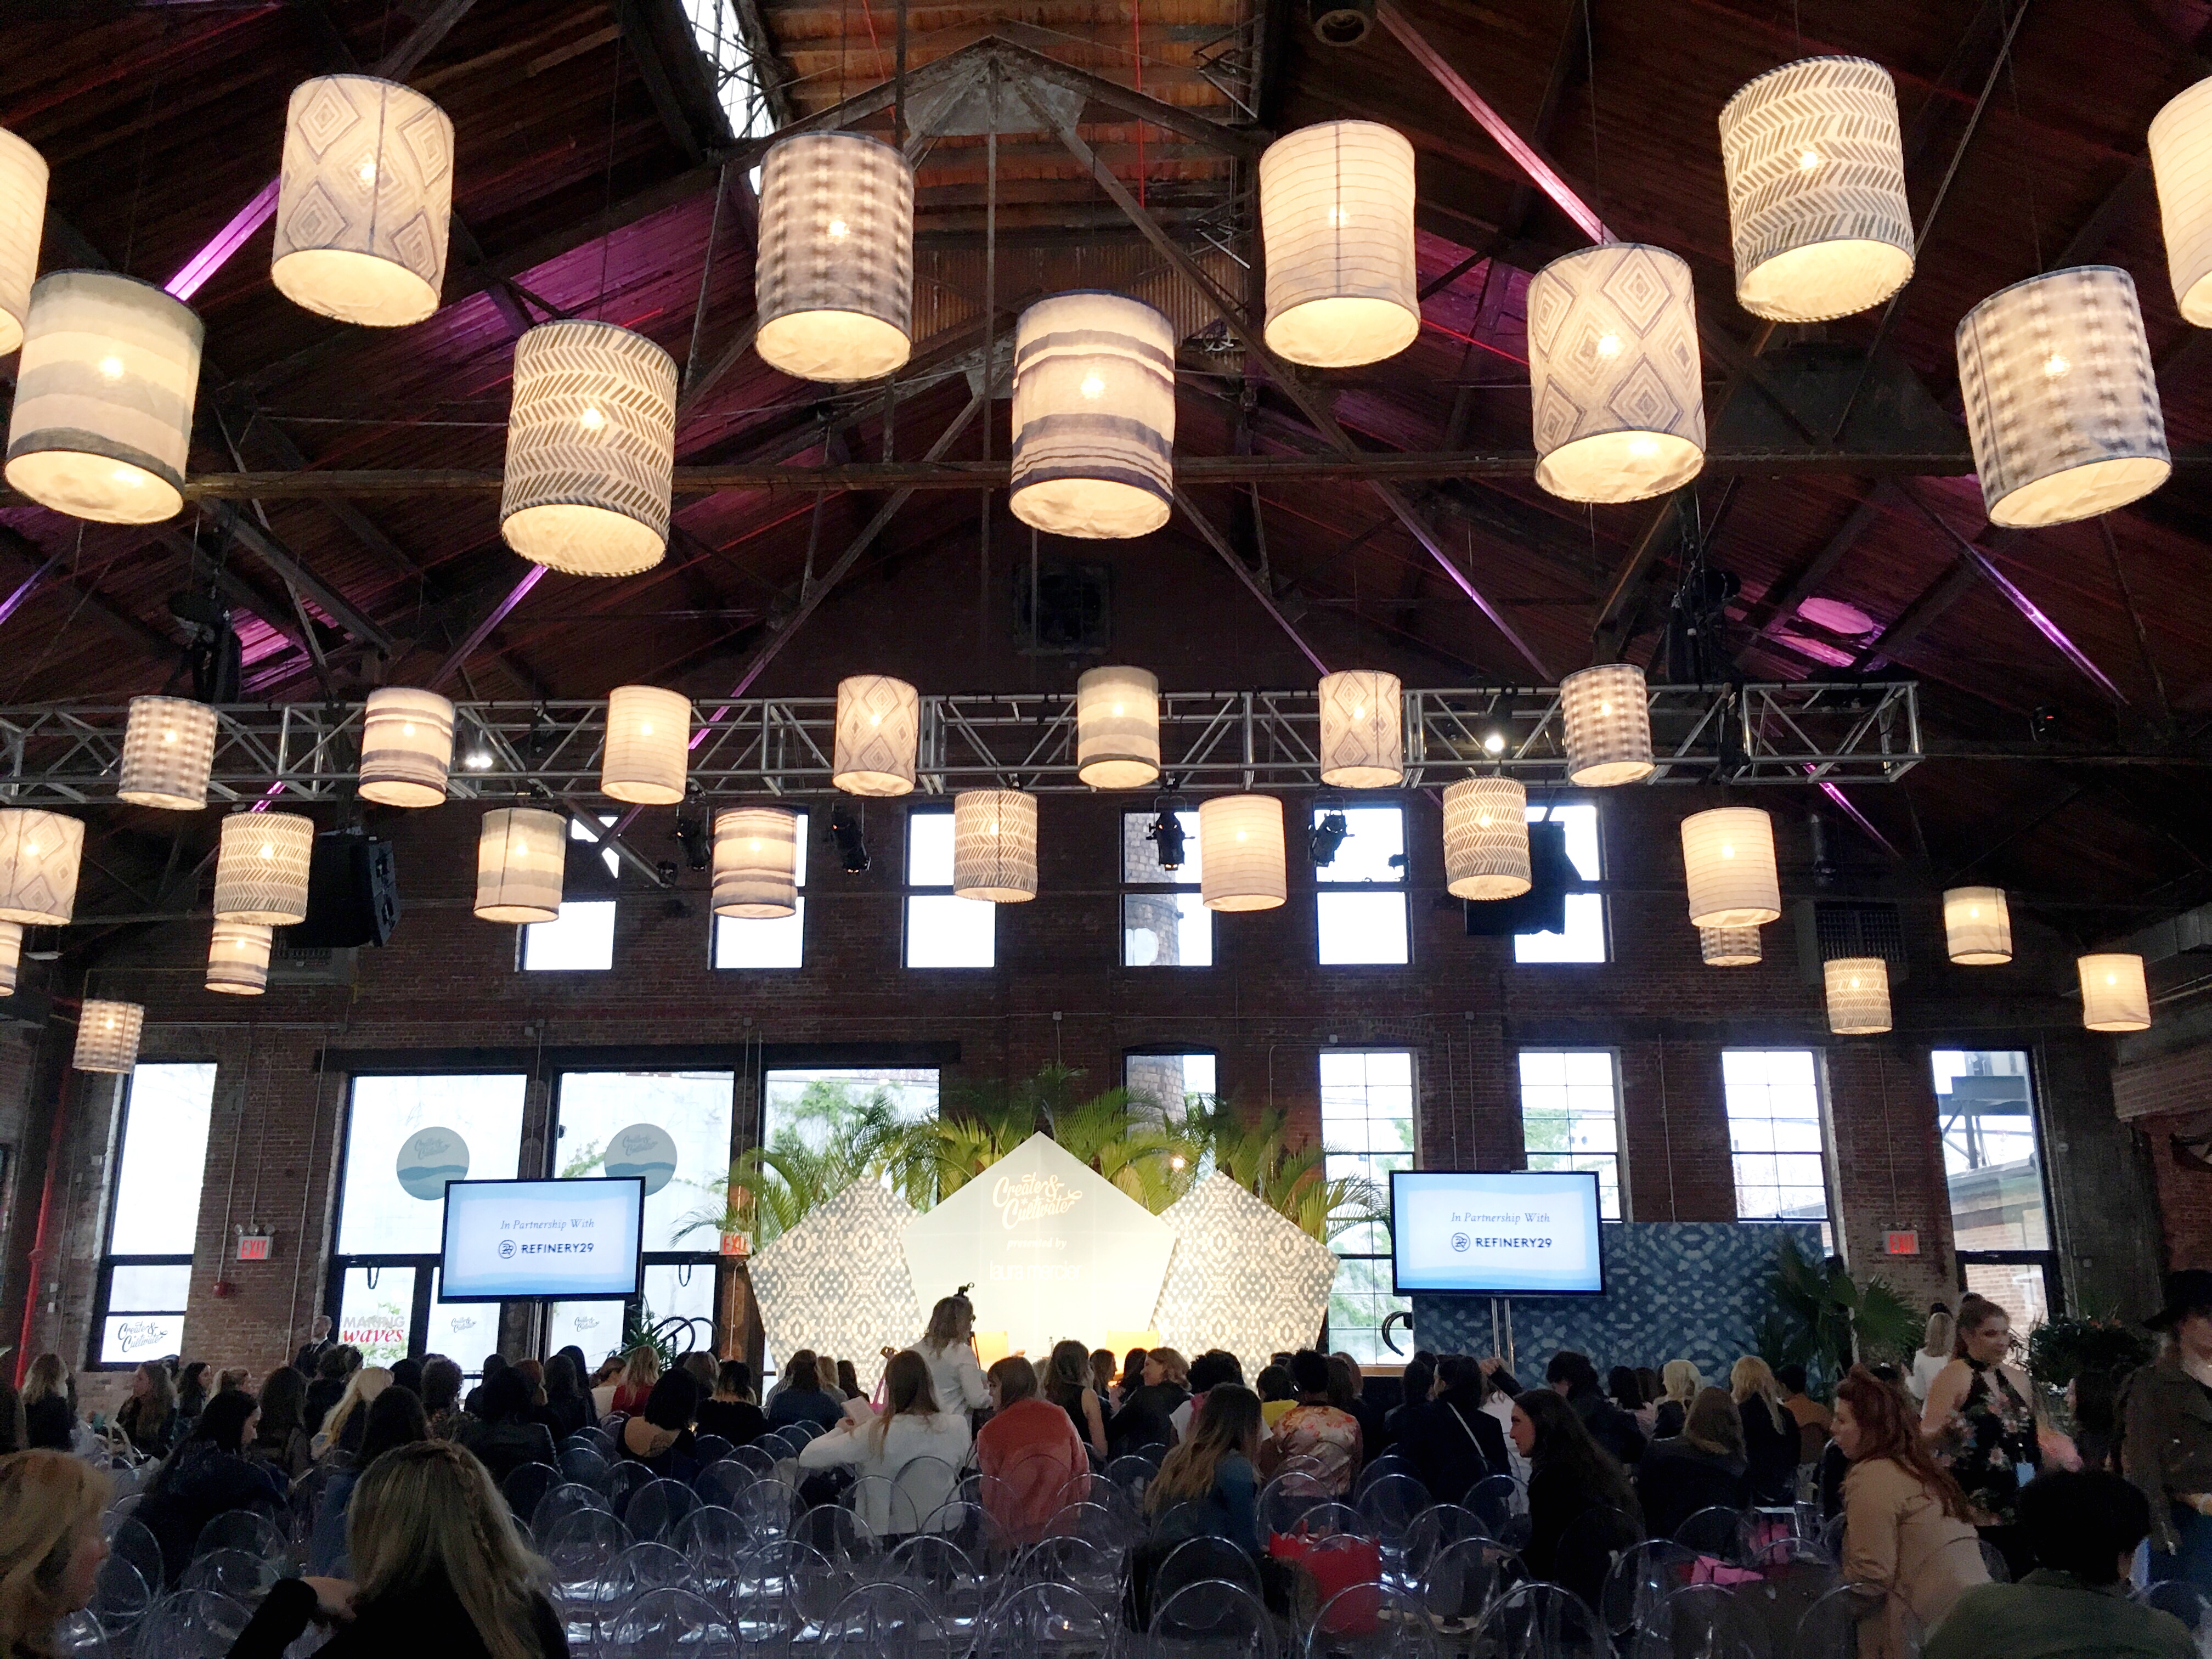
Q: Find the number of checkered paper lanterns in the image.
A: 6